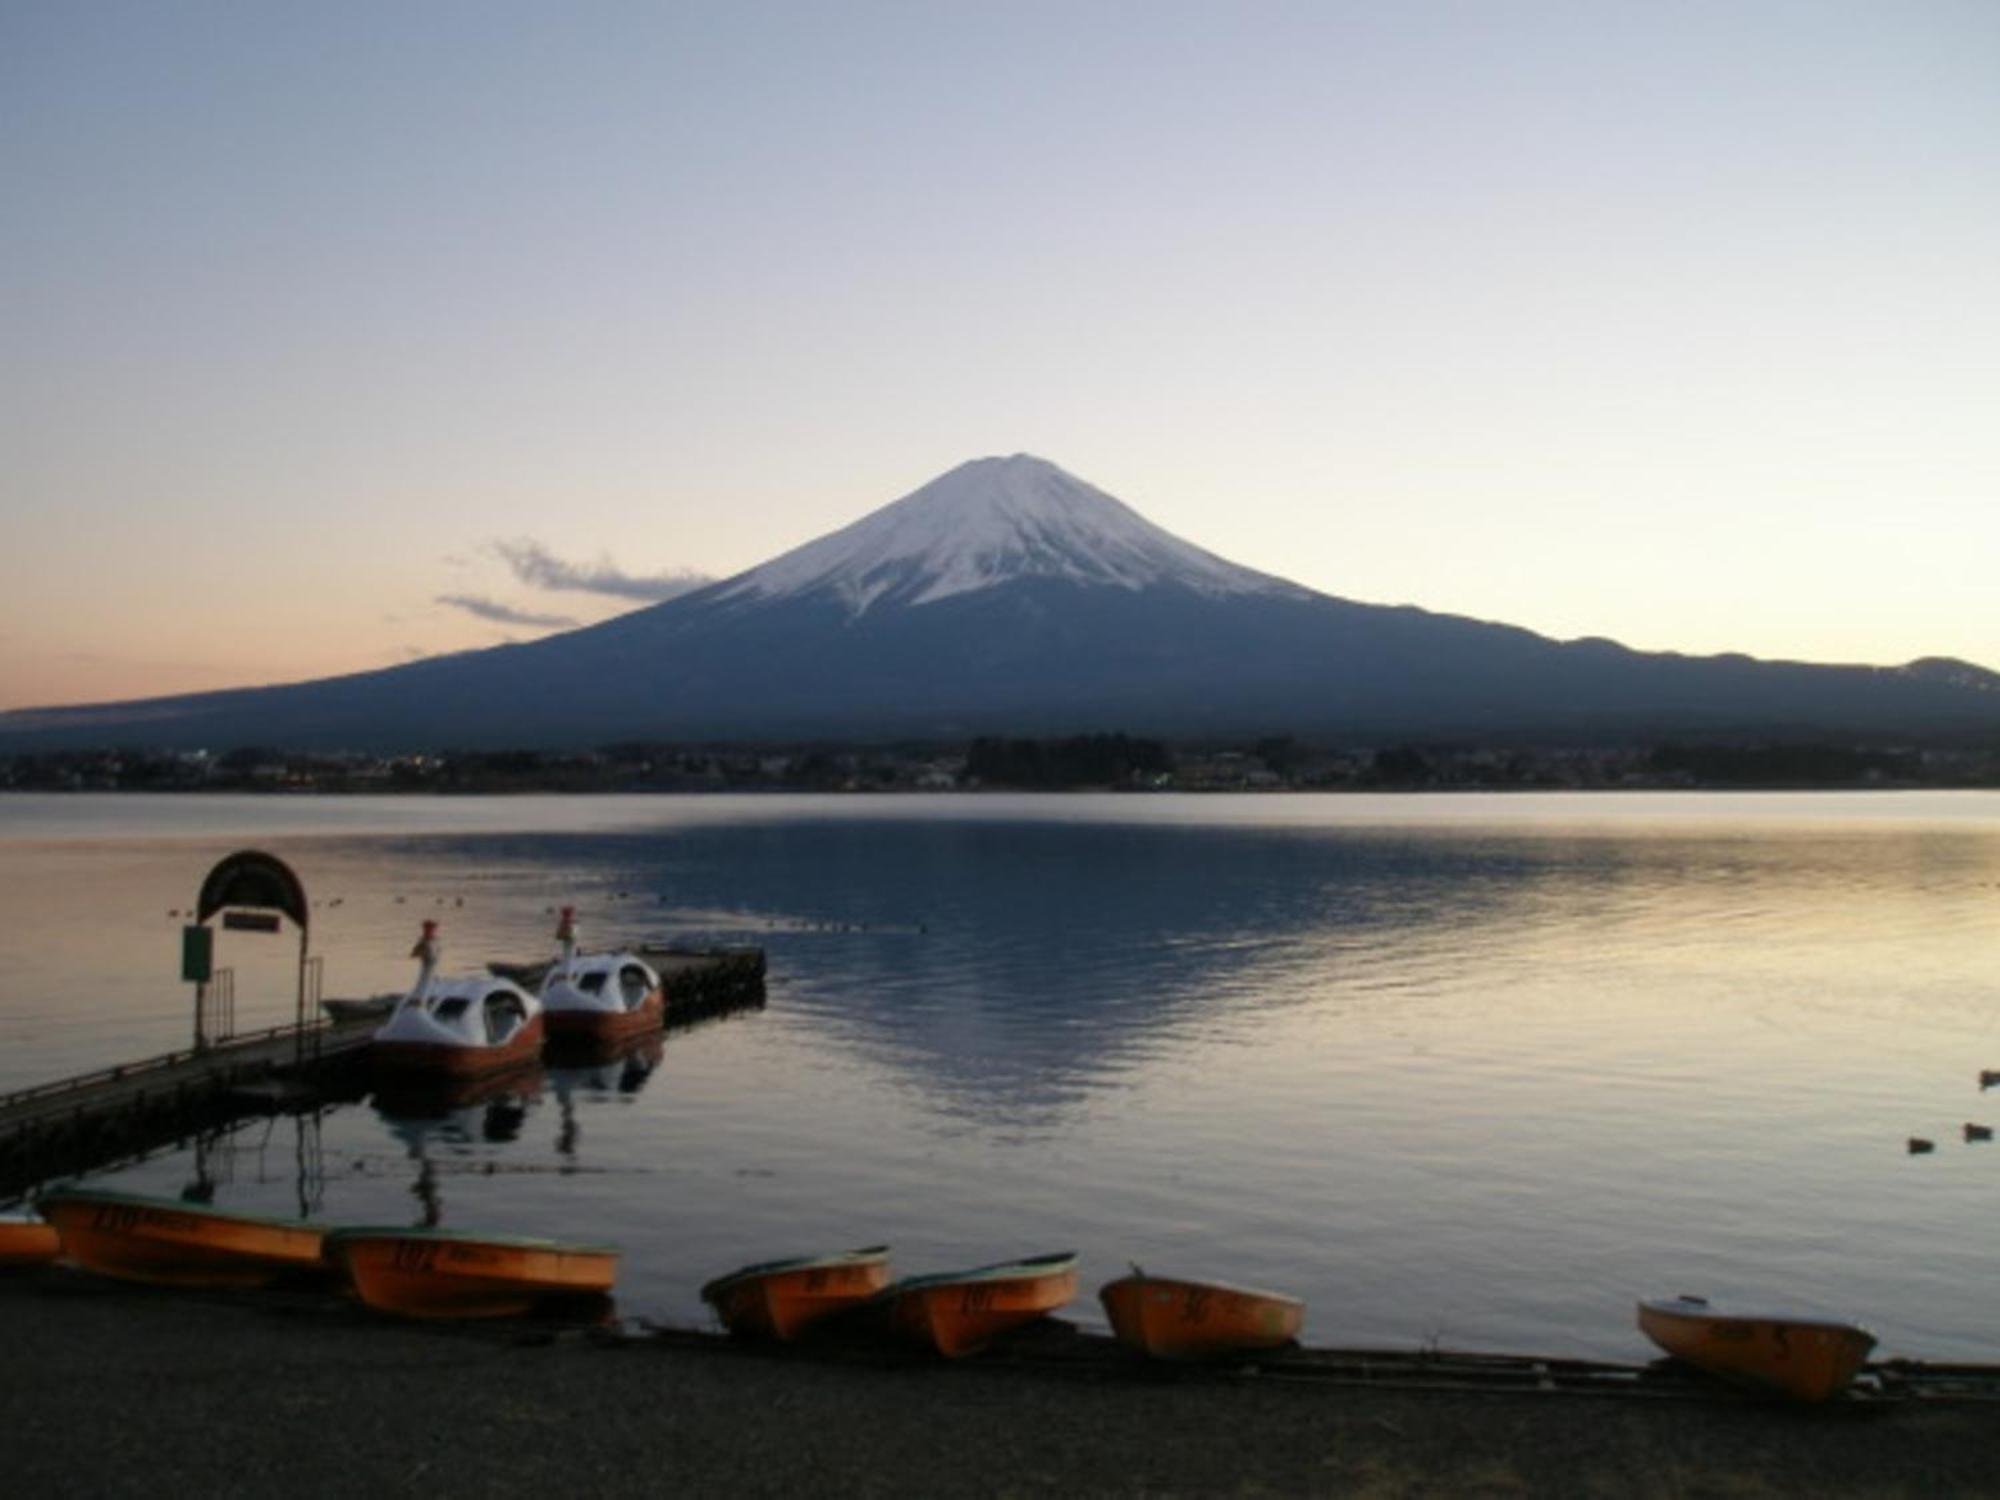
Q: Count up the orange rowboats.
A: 7